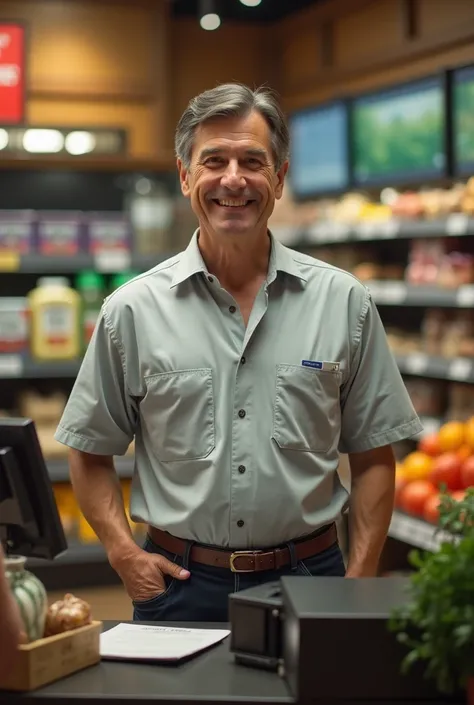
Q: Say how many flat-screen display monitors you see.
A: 4